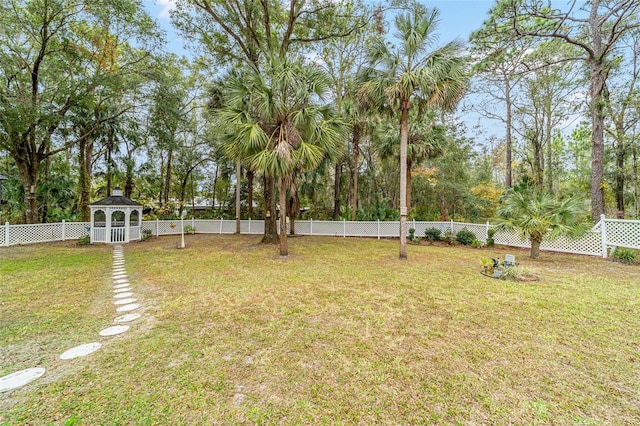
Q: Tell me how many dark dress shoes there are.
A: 0